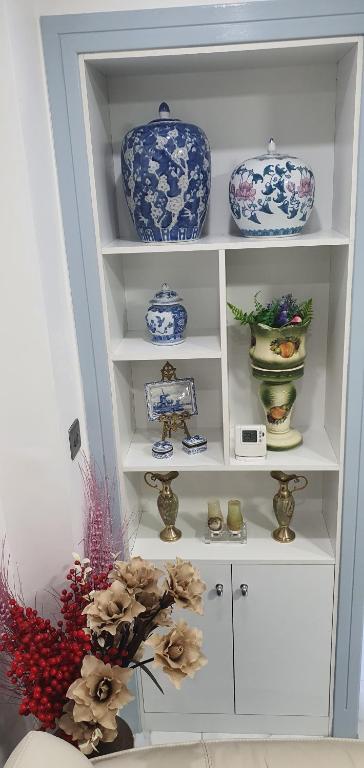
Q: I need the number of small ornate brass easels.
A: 1